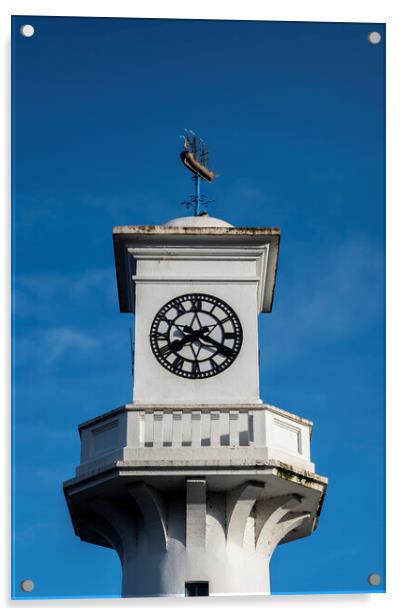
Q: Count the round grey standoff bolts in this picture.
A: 4